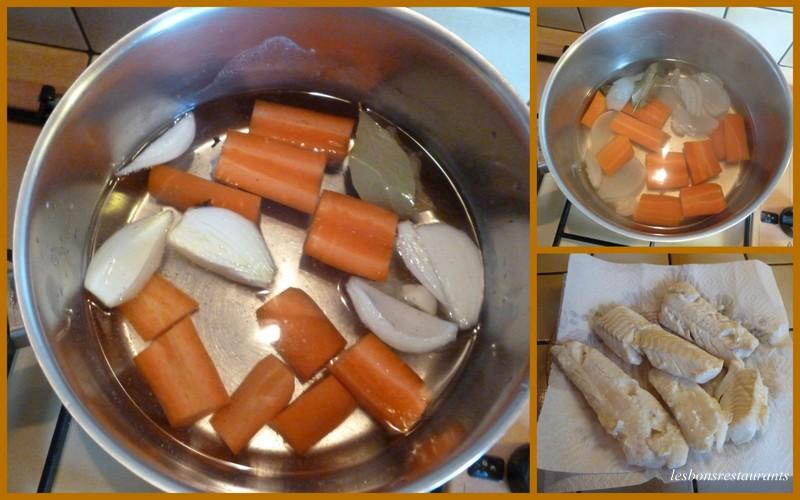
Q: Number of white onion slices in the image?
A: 5